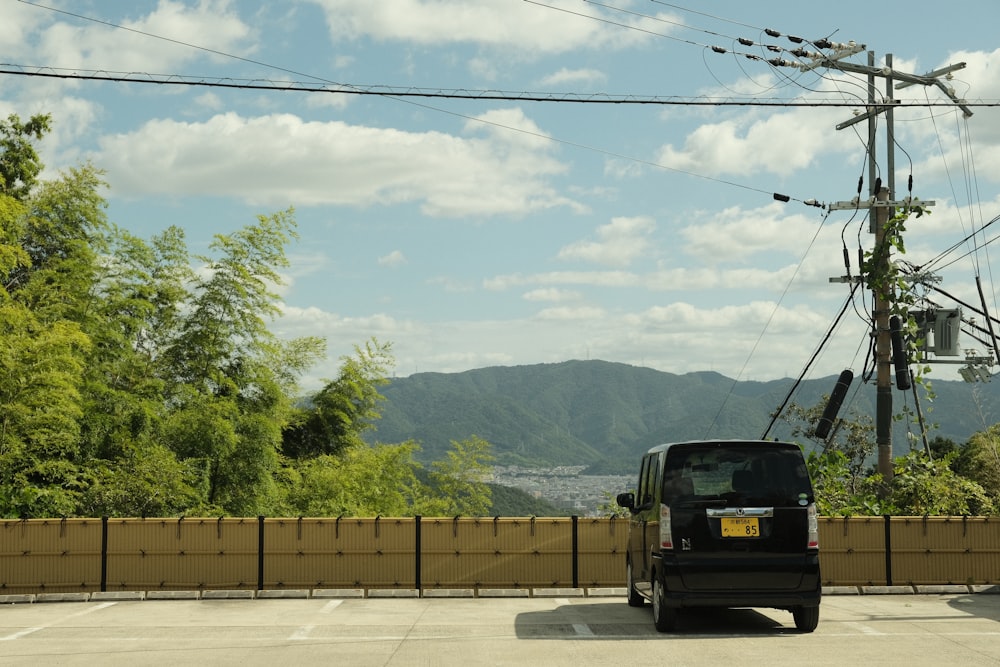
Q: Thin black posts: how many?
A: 5